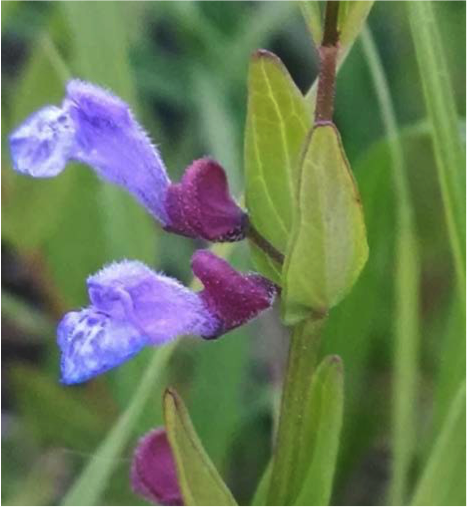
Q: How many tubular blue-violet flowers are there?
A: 2